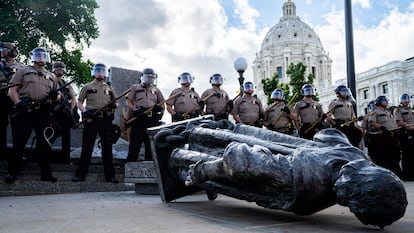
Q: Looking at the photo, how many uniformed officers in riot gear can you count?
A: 14